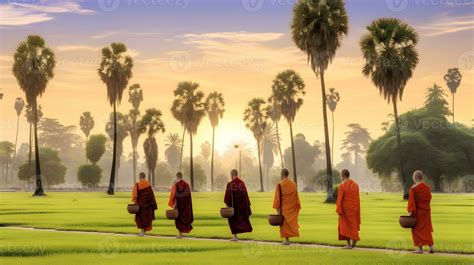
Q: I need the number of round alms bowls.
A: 5